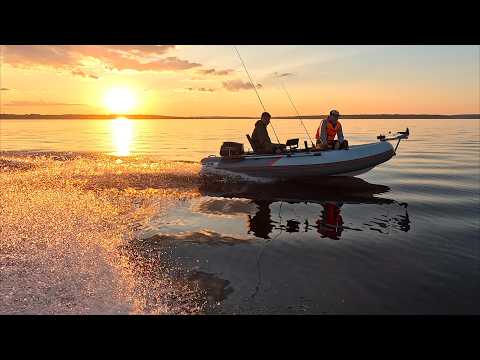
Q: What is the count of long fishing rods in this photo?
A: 2